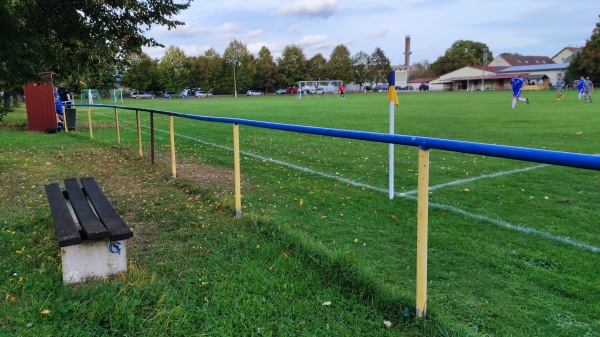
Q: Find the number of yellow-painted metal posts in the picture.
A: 7